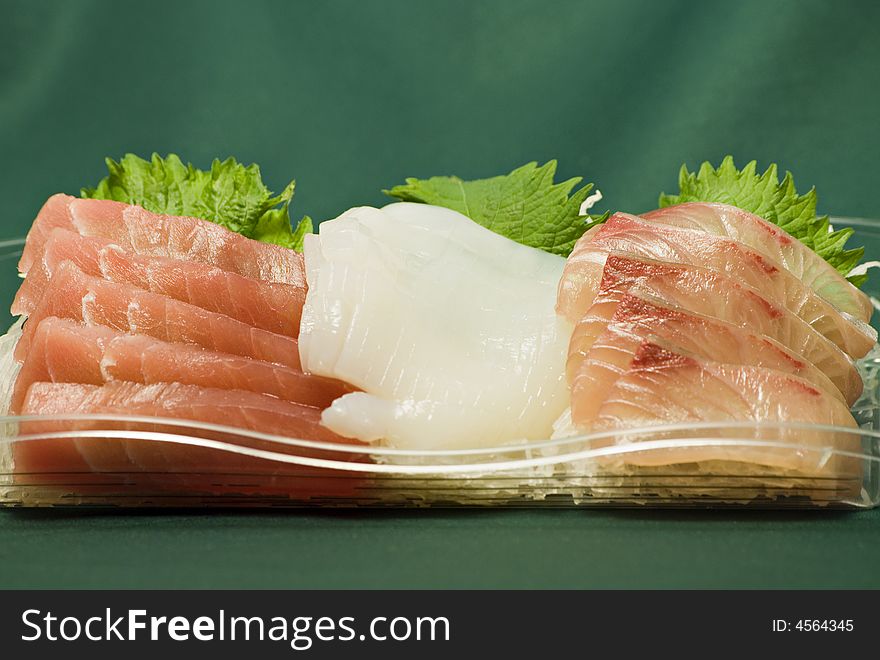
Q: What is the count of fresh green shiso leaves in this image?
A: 3